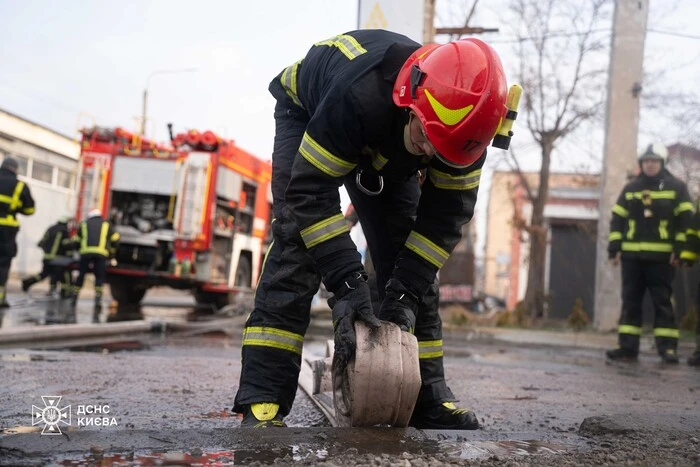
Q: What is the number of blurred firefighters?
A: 5